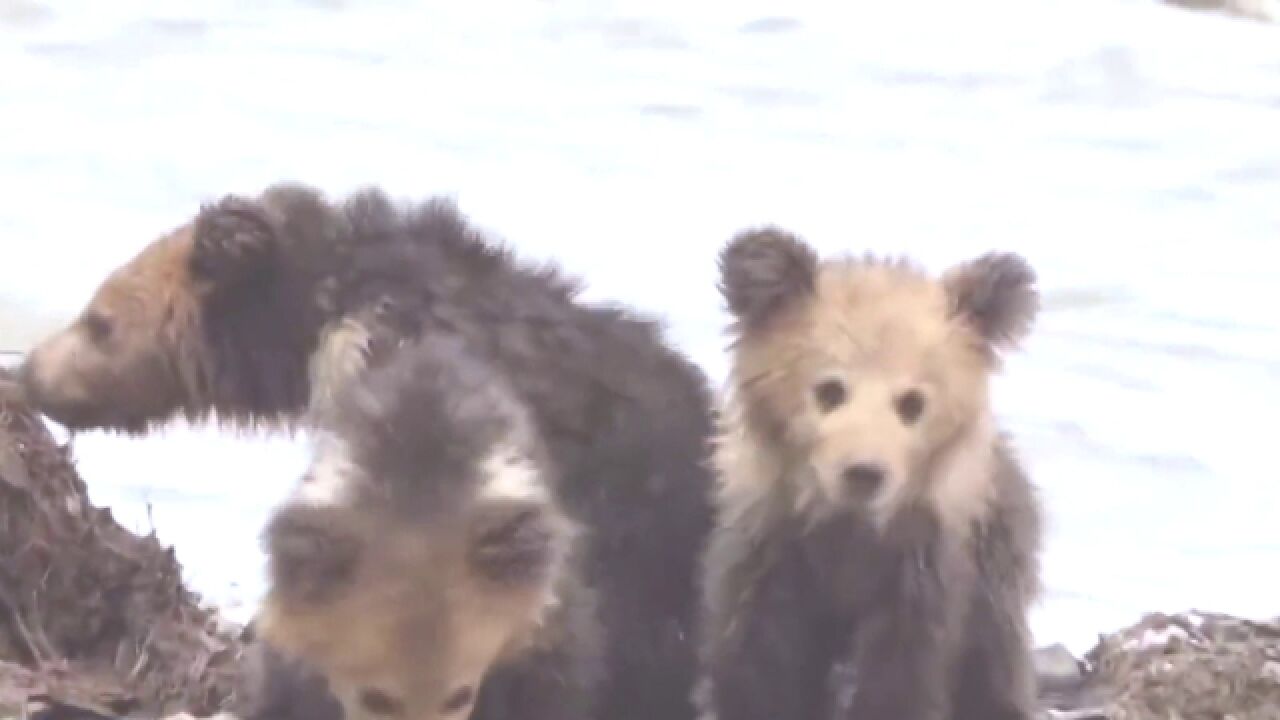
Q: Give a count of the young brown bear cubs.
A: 2